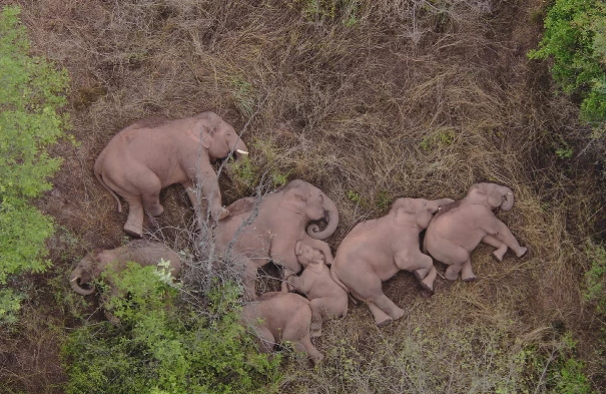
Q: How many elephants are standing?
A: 0